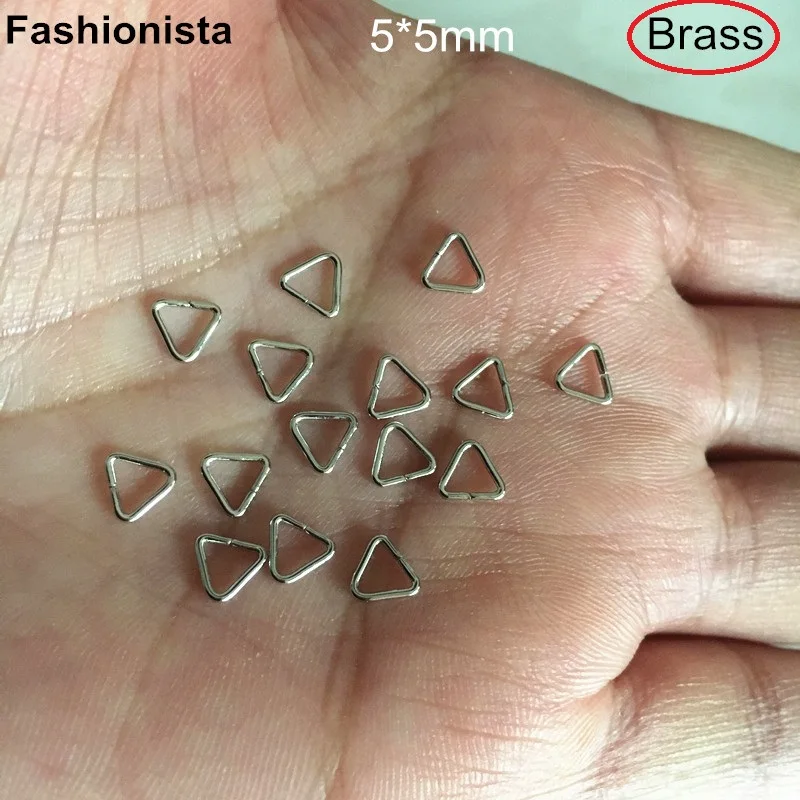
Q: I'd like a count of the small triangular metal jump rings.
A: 15